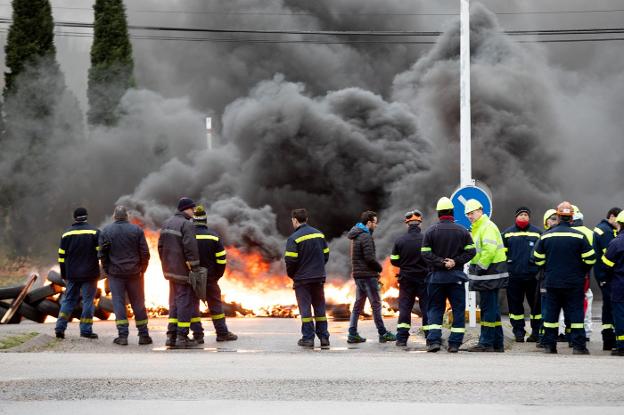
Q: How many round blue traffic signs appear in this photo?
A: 1